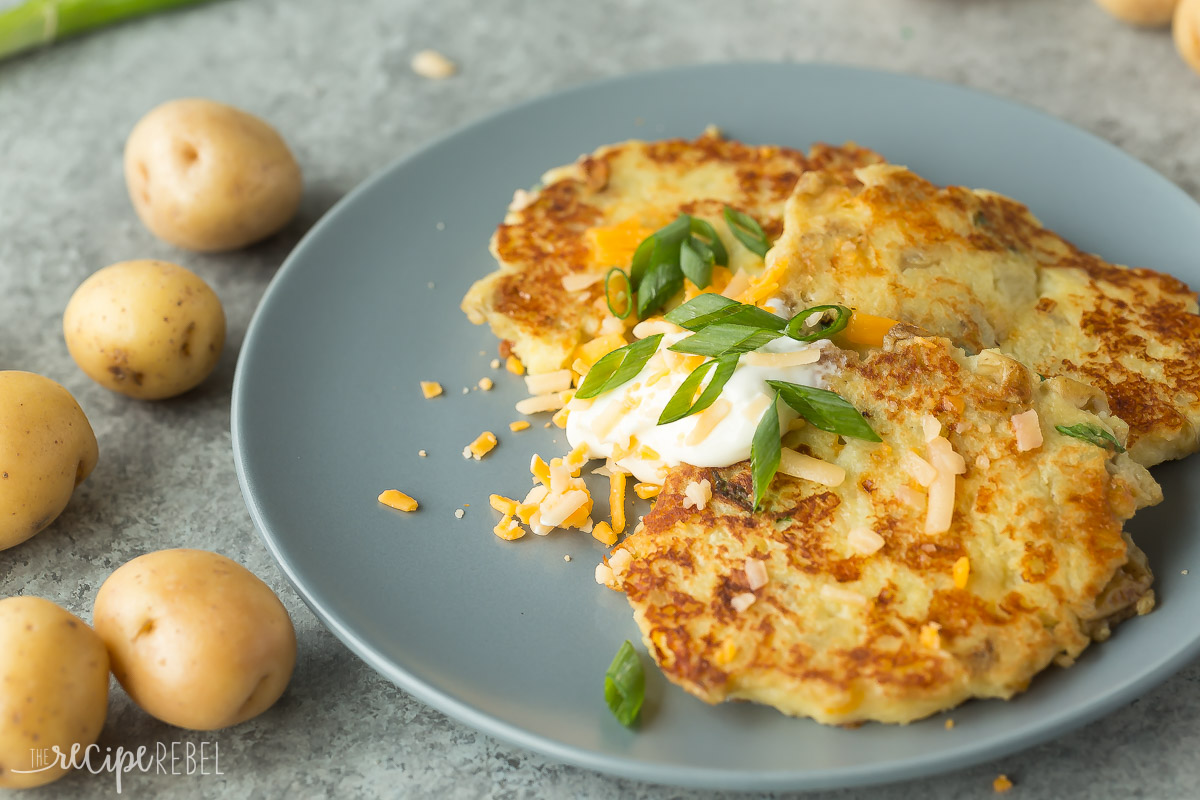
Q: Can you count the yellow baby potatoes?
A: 7